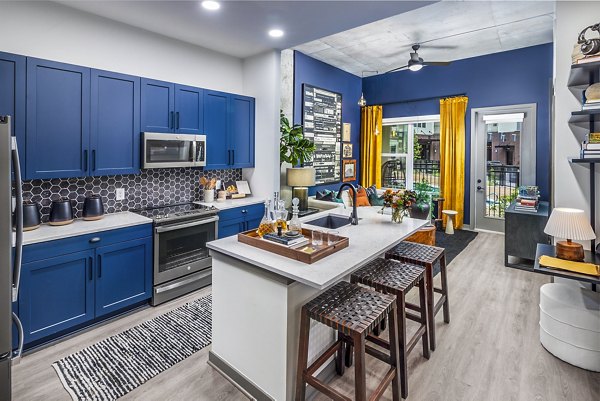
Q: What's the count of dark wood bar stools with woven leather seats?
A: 3